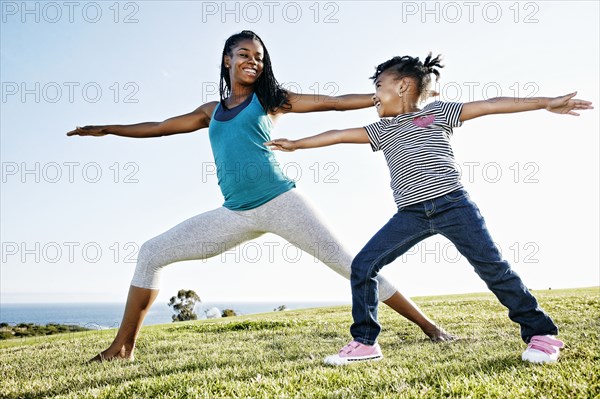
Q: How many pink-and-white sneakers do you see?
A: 2